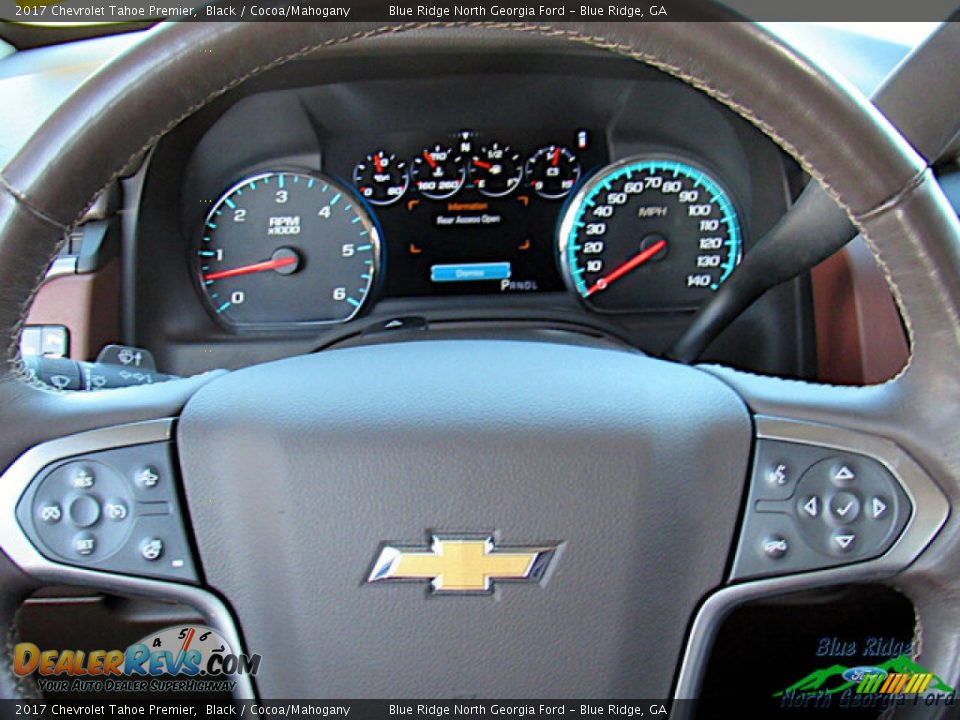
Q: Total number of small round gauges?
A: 4